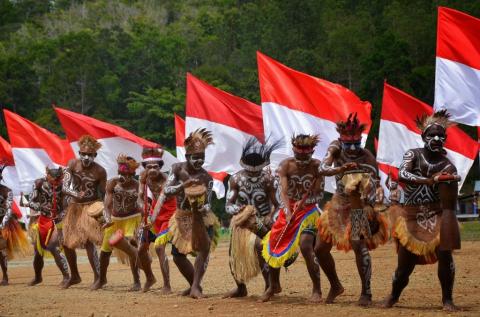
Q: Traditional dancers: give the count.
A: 10